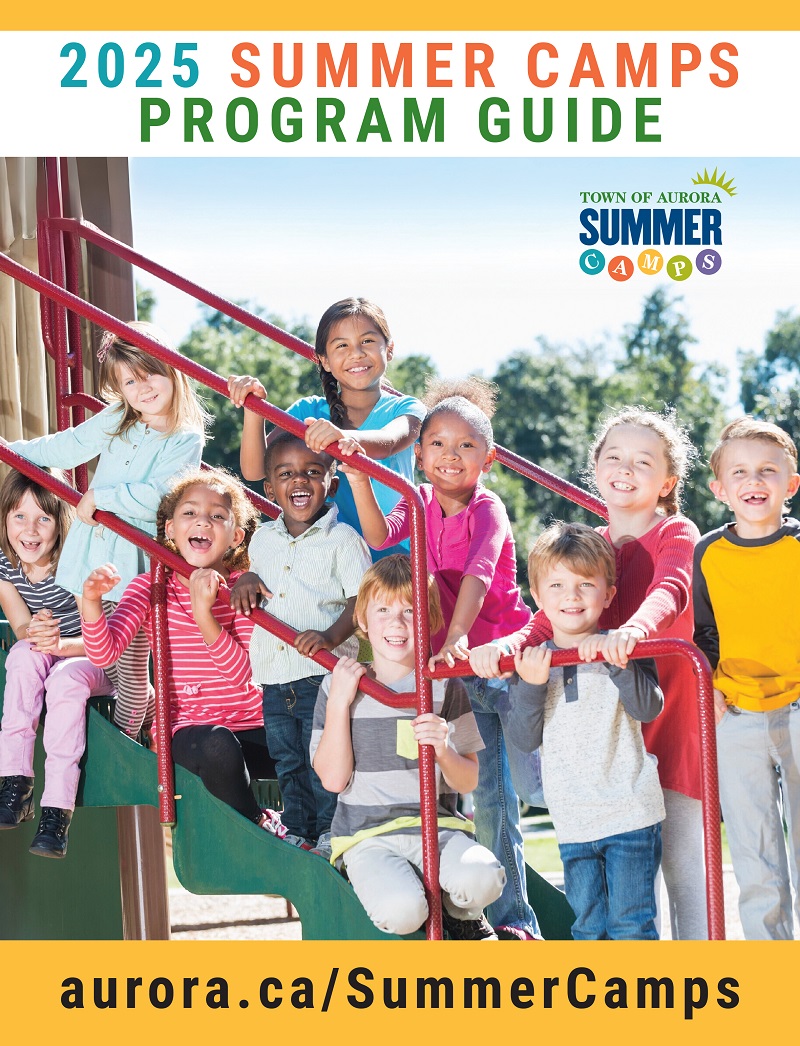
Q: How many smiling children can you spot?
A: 10